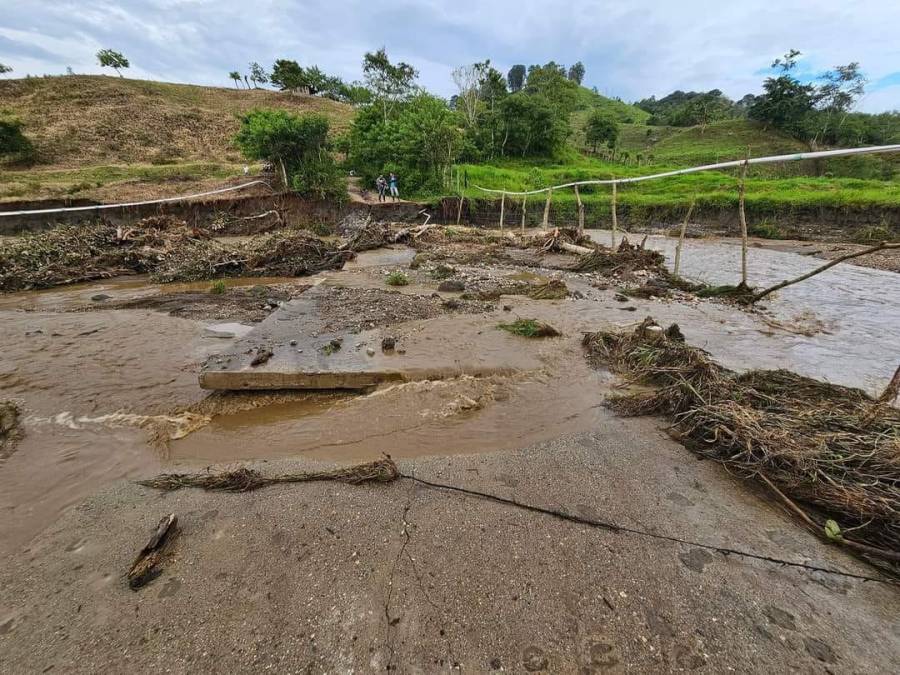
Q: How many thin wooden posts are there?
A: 8